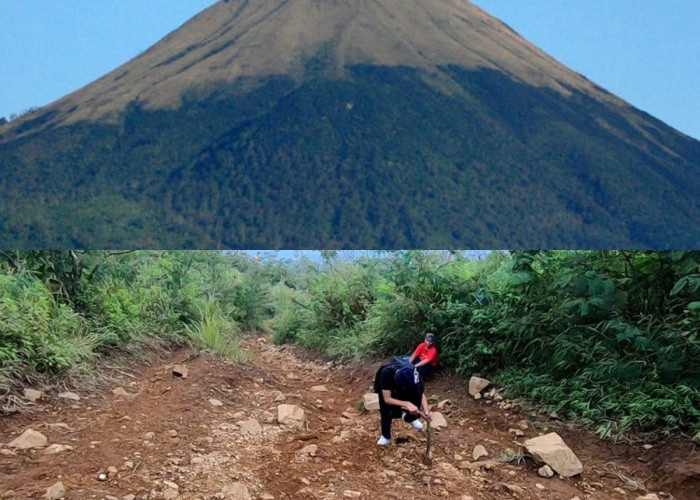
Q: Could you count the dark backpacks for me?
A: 1